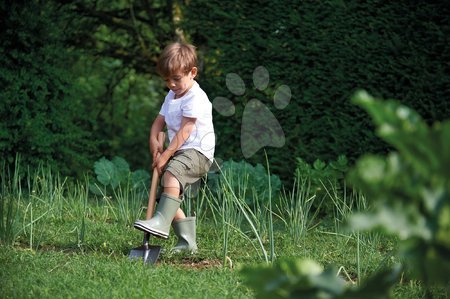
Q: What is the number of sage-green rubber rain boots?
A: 2